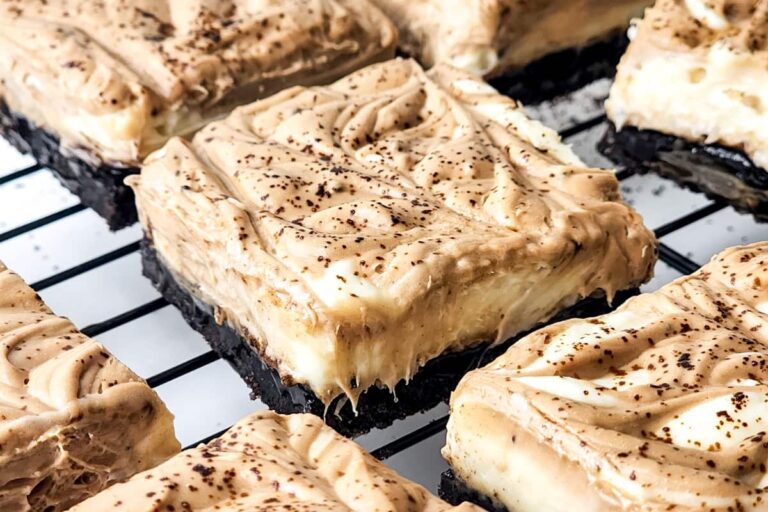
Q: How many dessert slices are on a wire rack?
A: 7